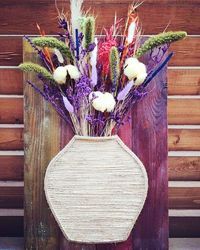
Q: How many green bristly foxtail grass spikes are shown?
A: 5